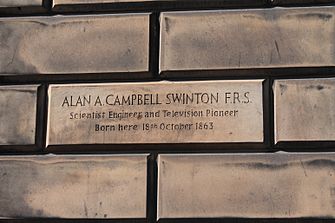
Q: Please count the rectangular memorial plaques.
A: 1